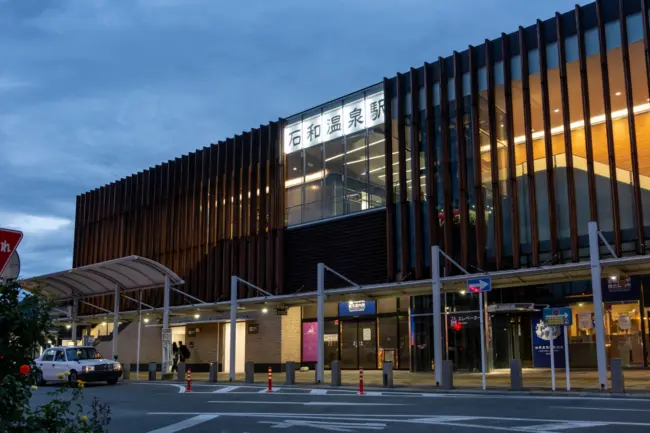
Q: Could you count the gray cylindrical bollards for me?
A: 11